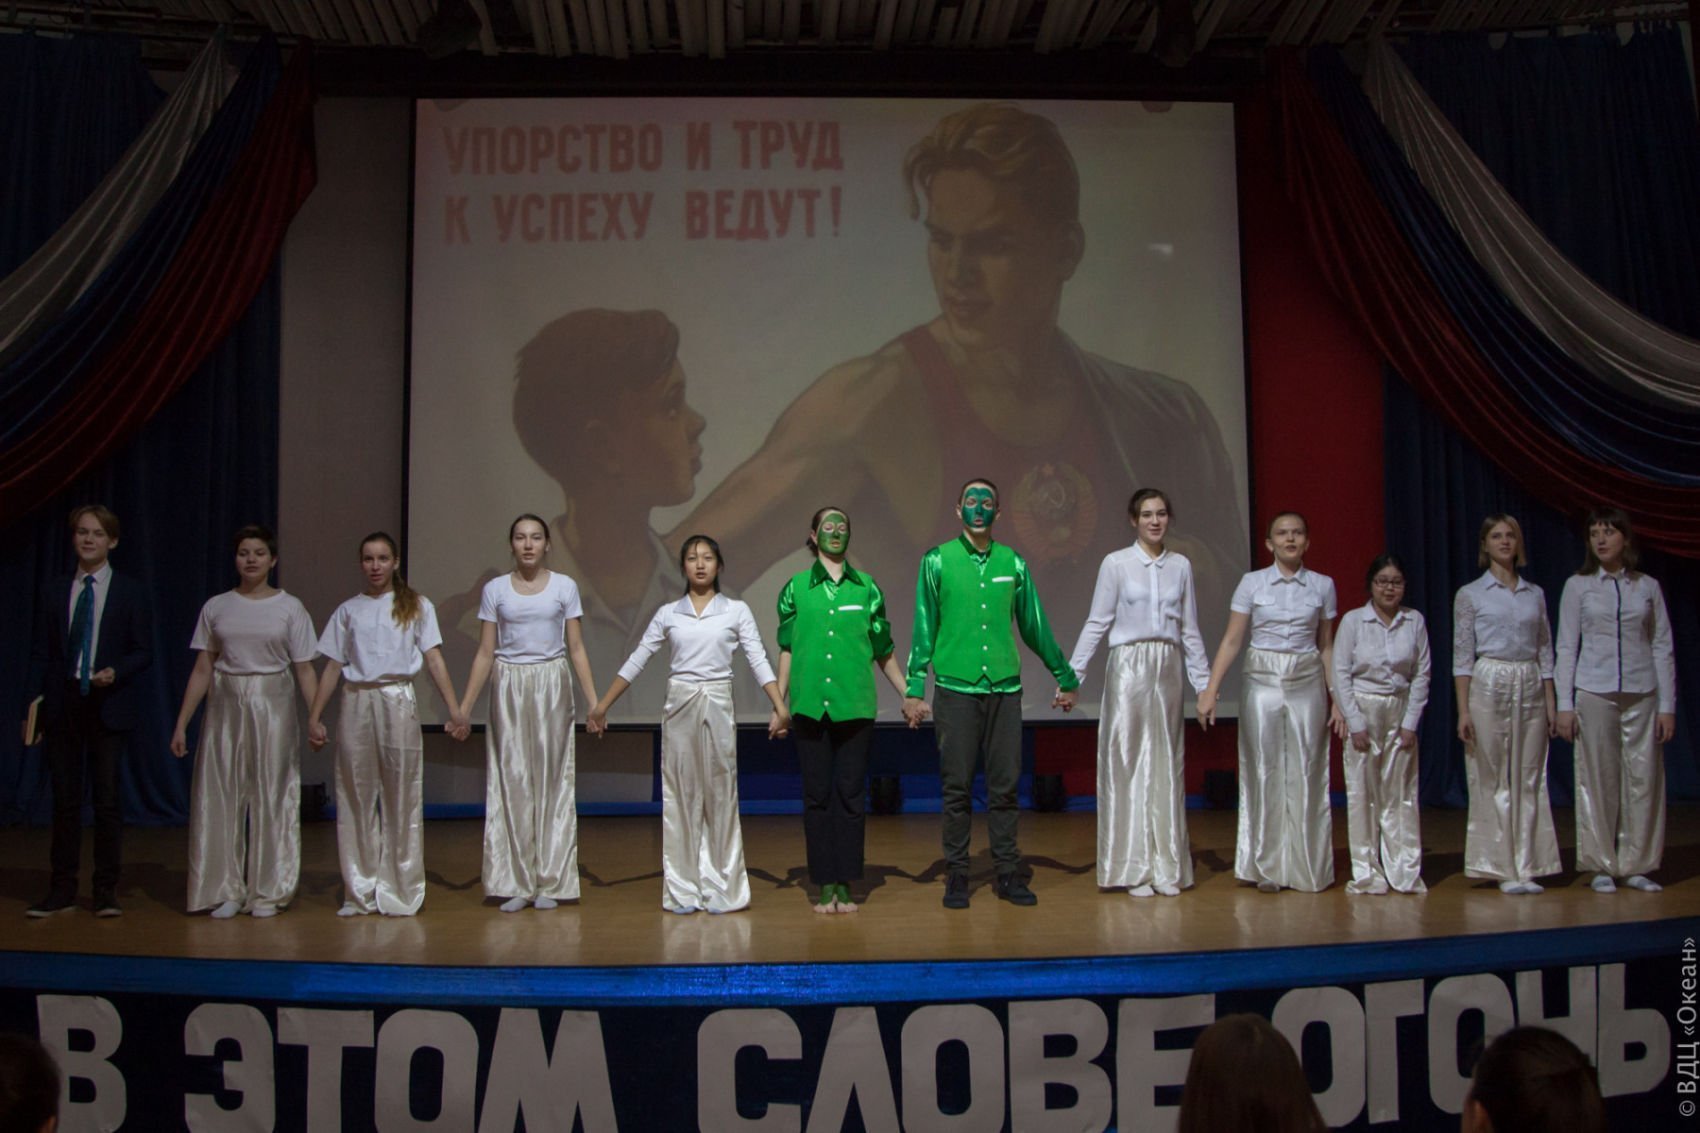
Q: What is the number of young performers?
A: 12